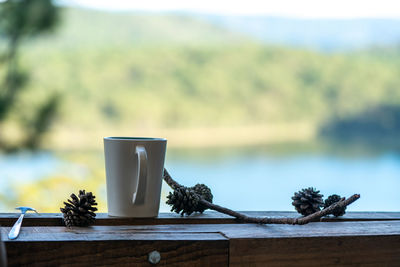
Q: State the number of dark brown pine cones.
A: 5